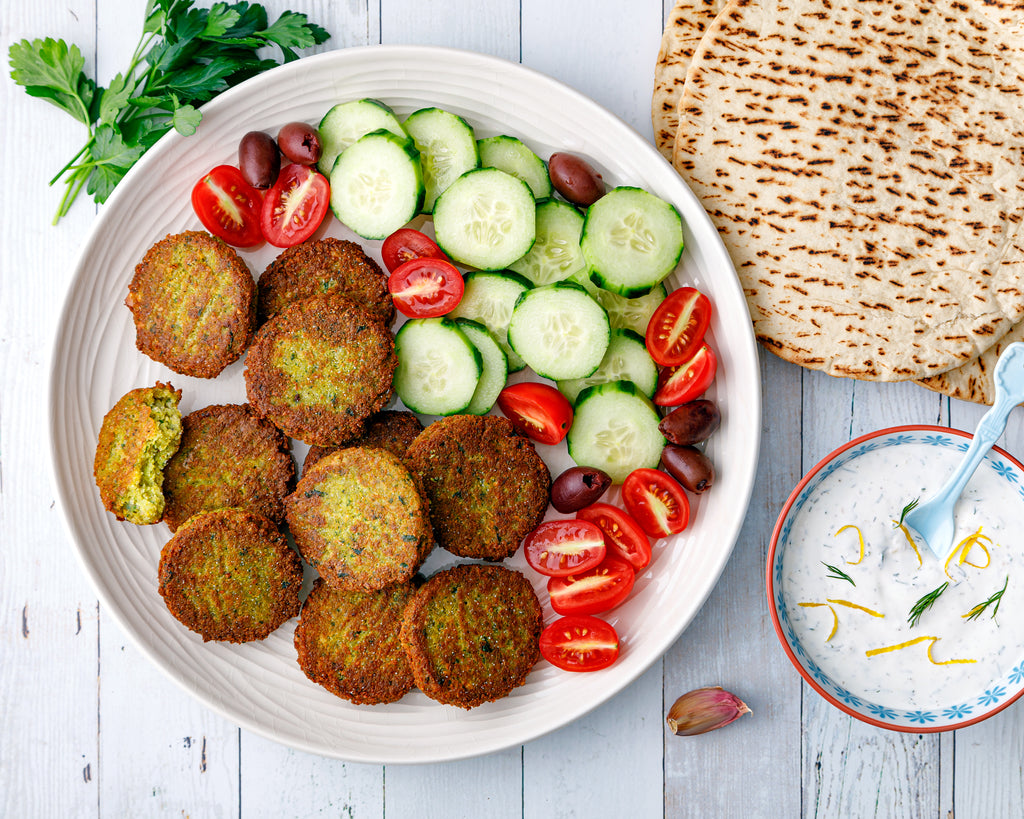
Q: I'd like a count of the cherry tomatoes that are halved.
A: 12